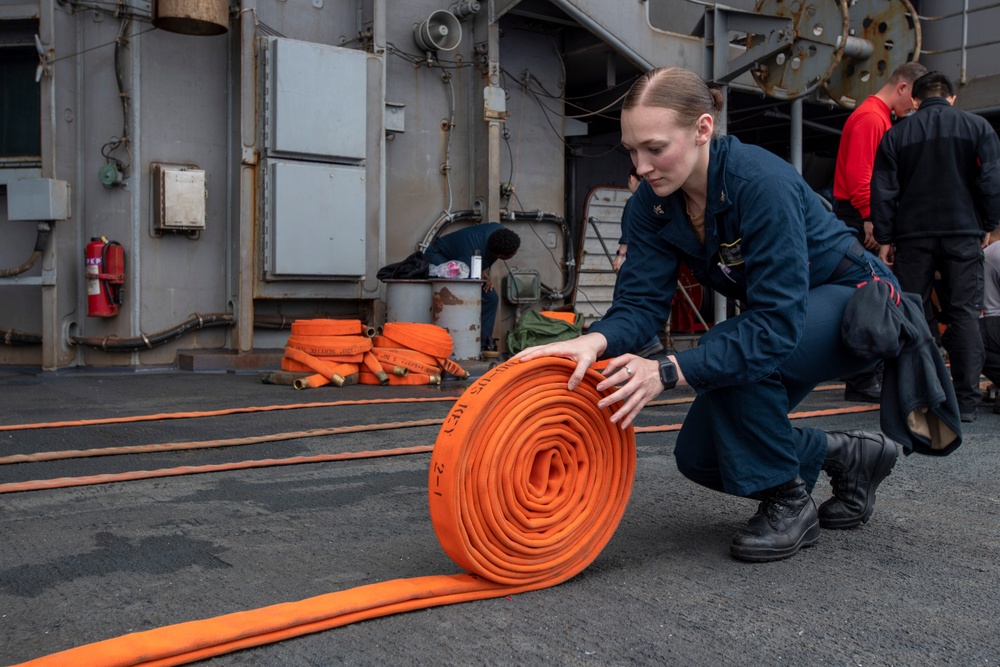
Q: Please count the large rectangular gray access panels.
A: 2